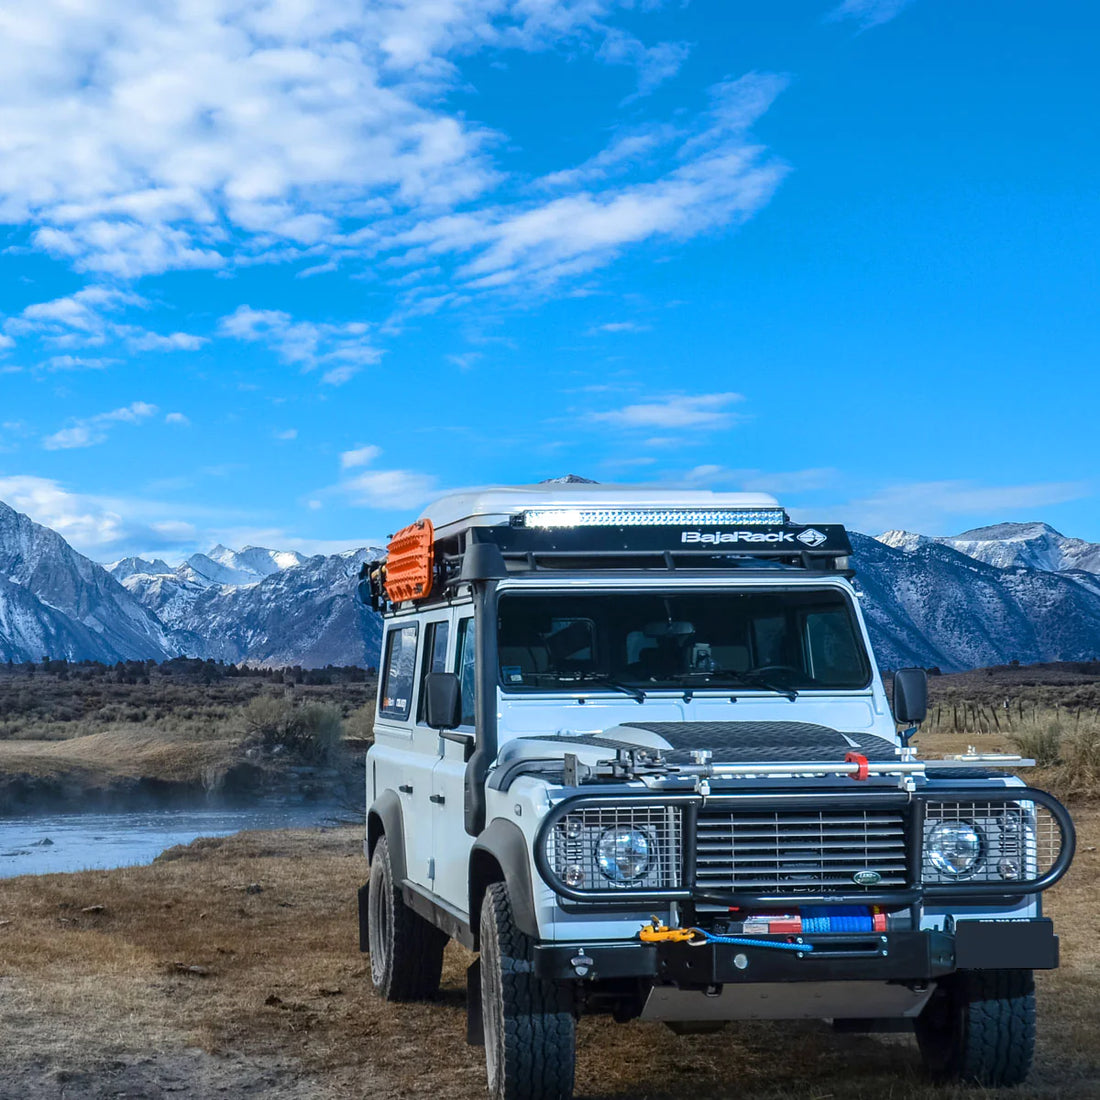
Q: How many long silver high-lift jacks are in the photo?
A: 1